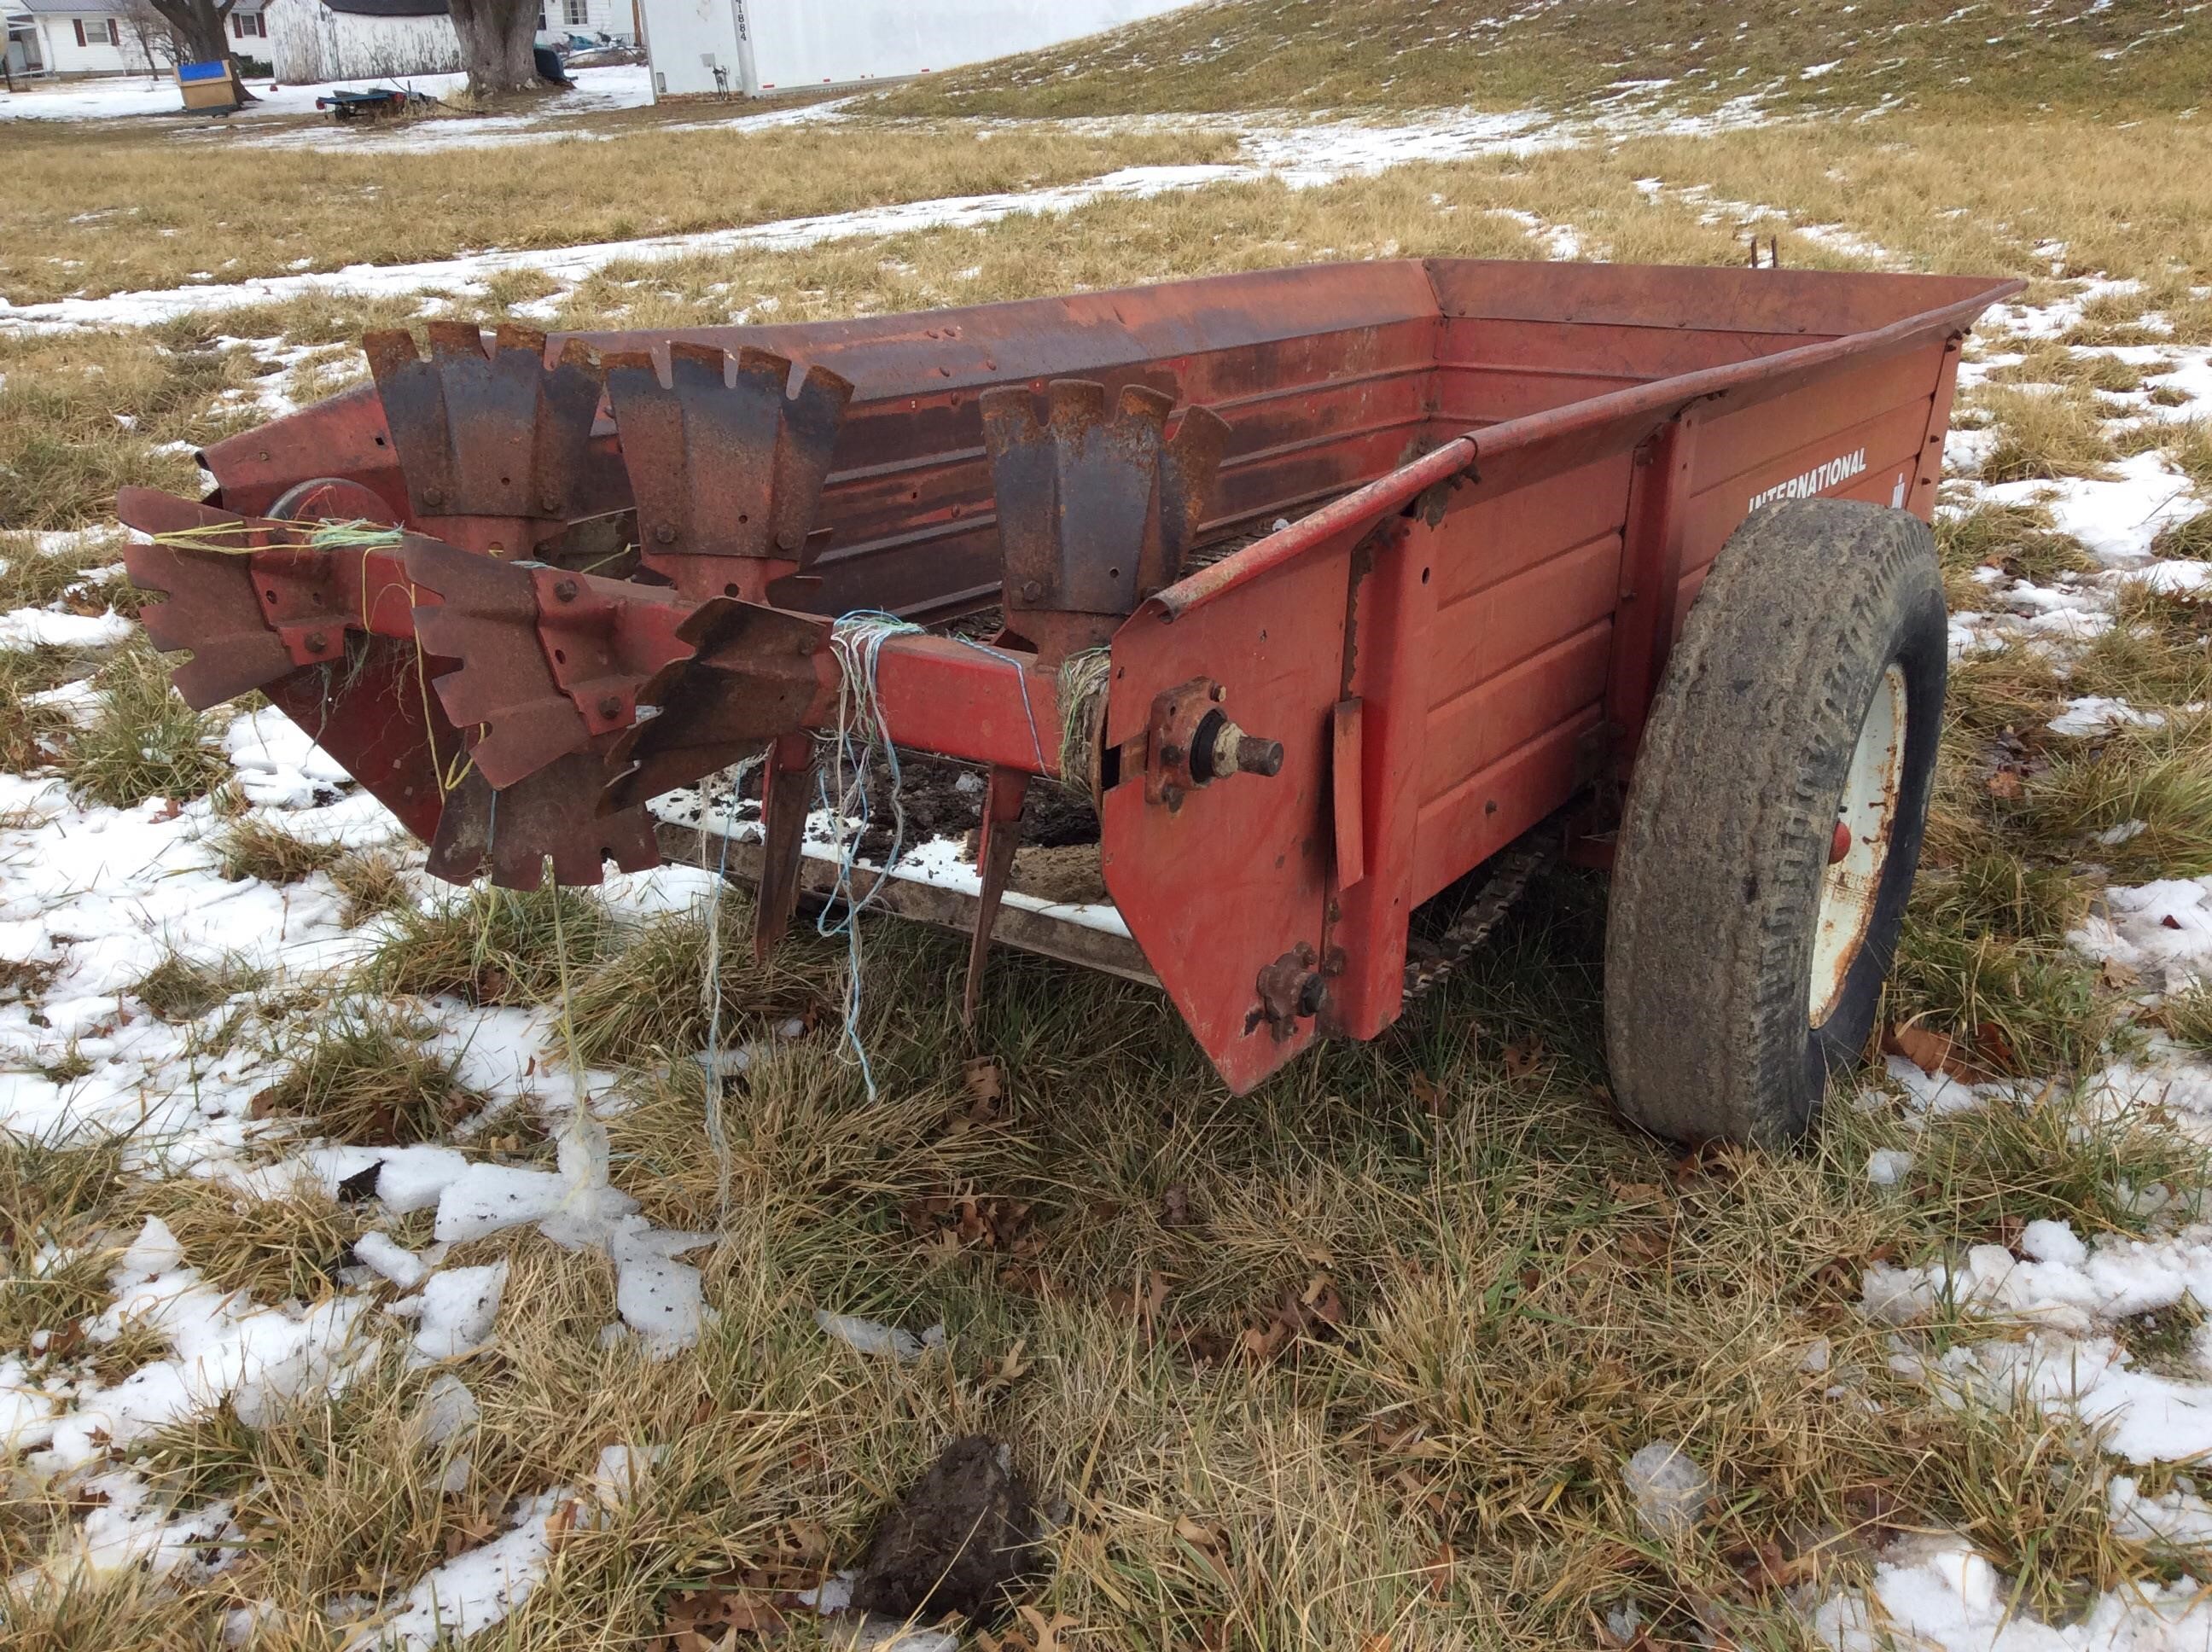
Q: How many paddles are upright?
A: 3